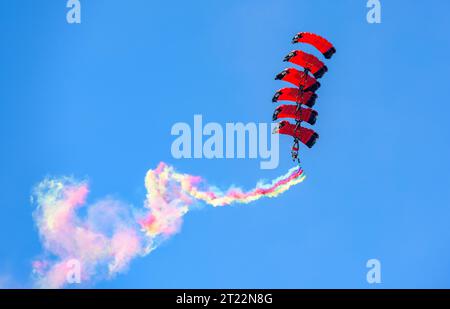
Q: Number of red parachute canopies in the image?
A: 6